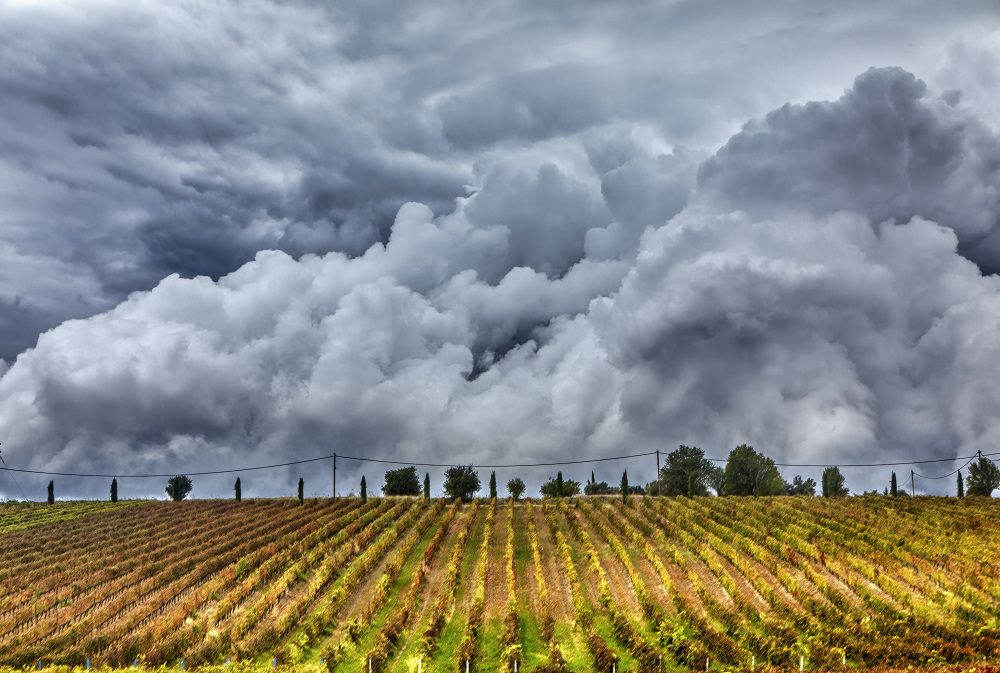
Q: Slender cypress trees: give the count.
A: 12